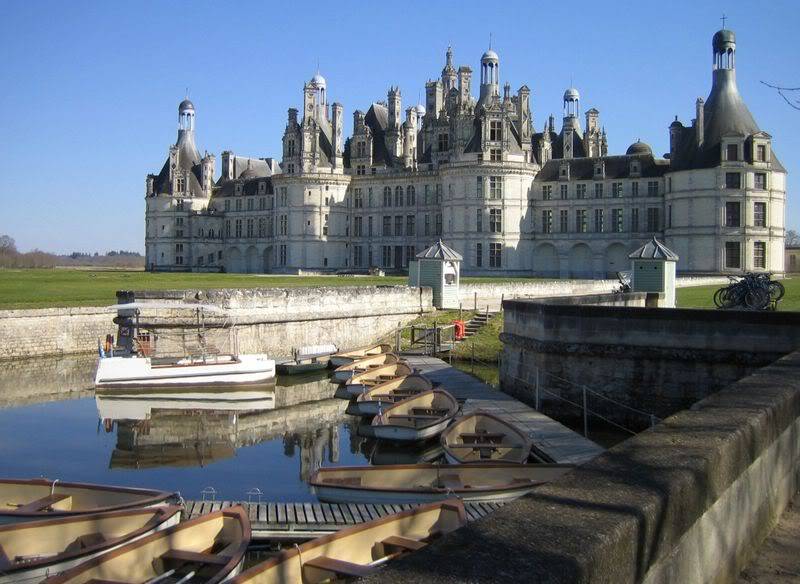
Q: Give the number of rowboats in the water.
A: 11